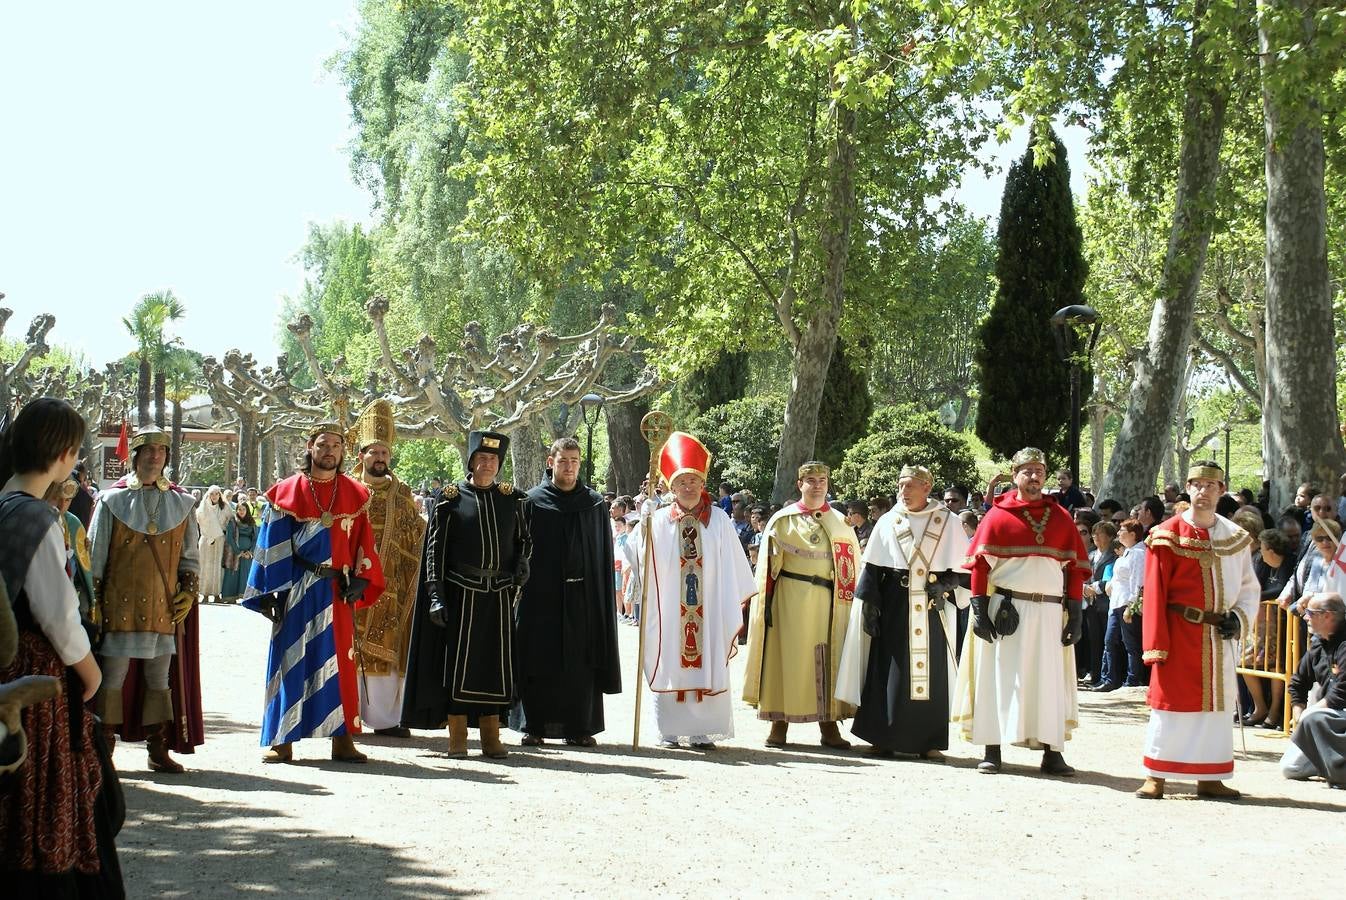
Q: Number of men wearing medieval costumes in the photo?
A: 10